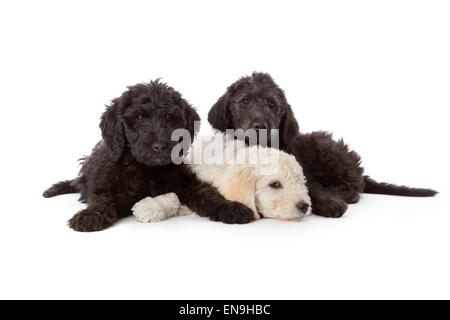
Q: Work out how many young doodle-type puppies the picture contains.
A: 3